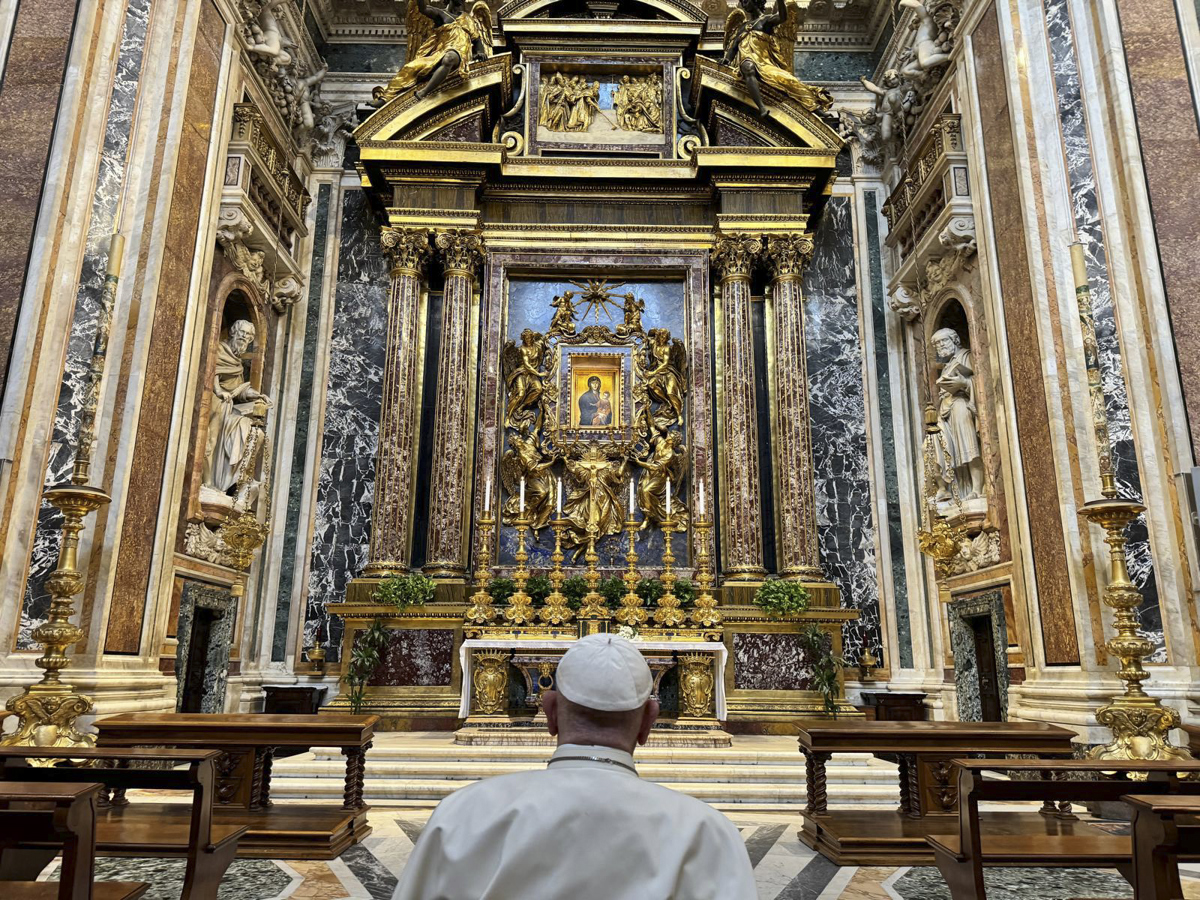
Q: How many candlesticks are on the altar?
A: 6